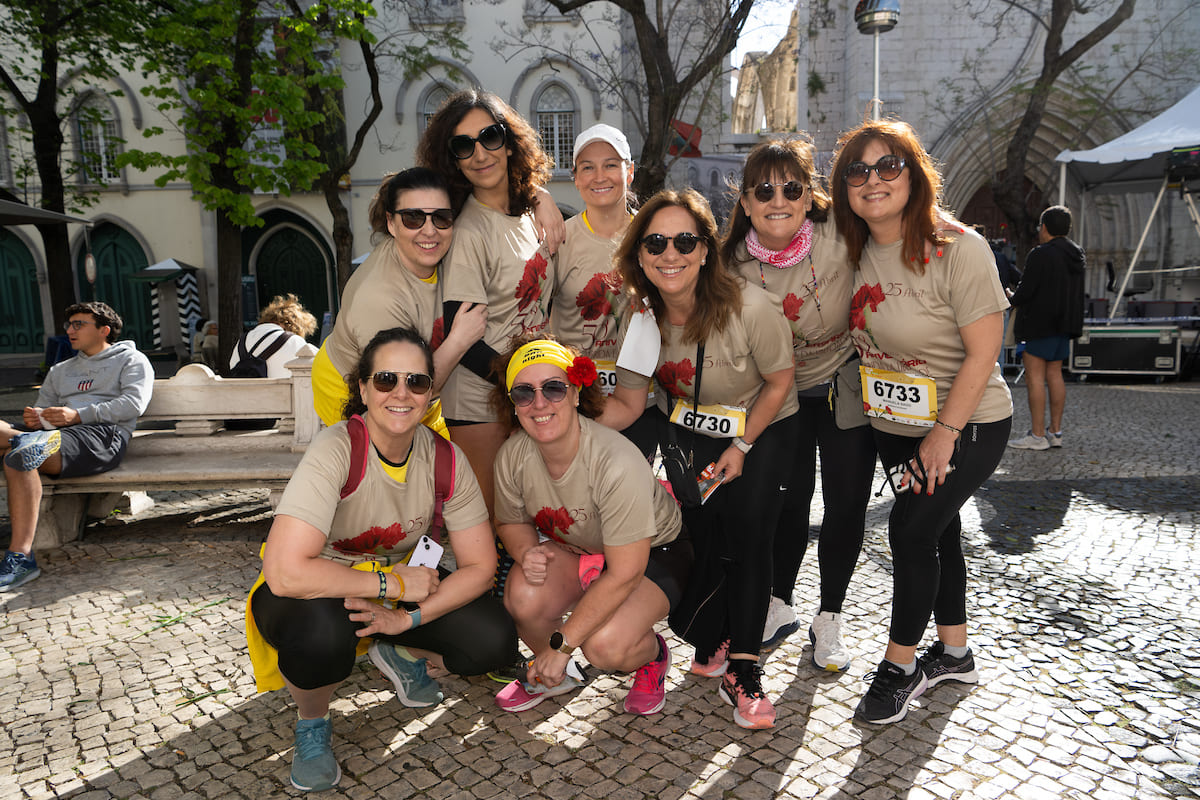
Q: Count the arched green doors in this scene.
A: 3